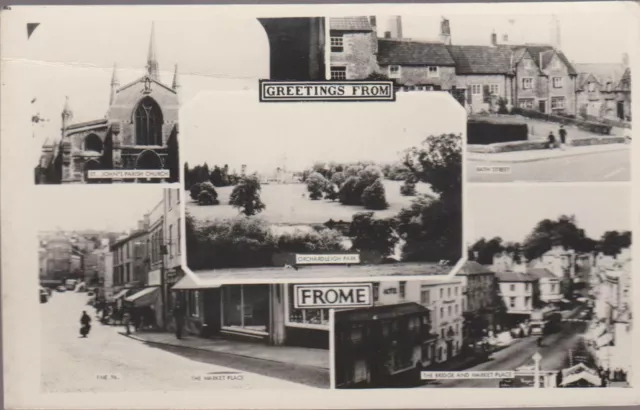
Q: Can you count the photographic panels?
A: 5